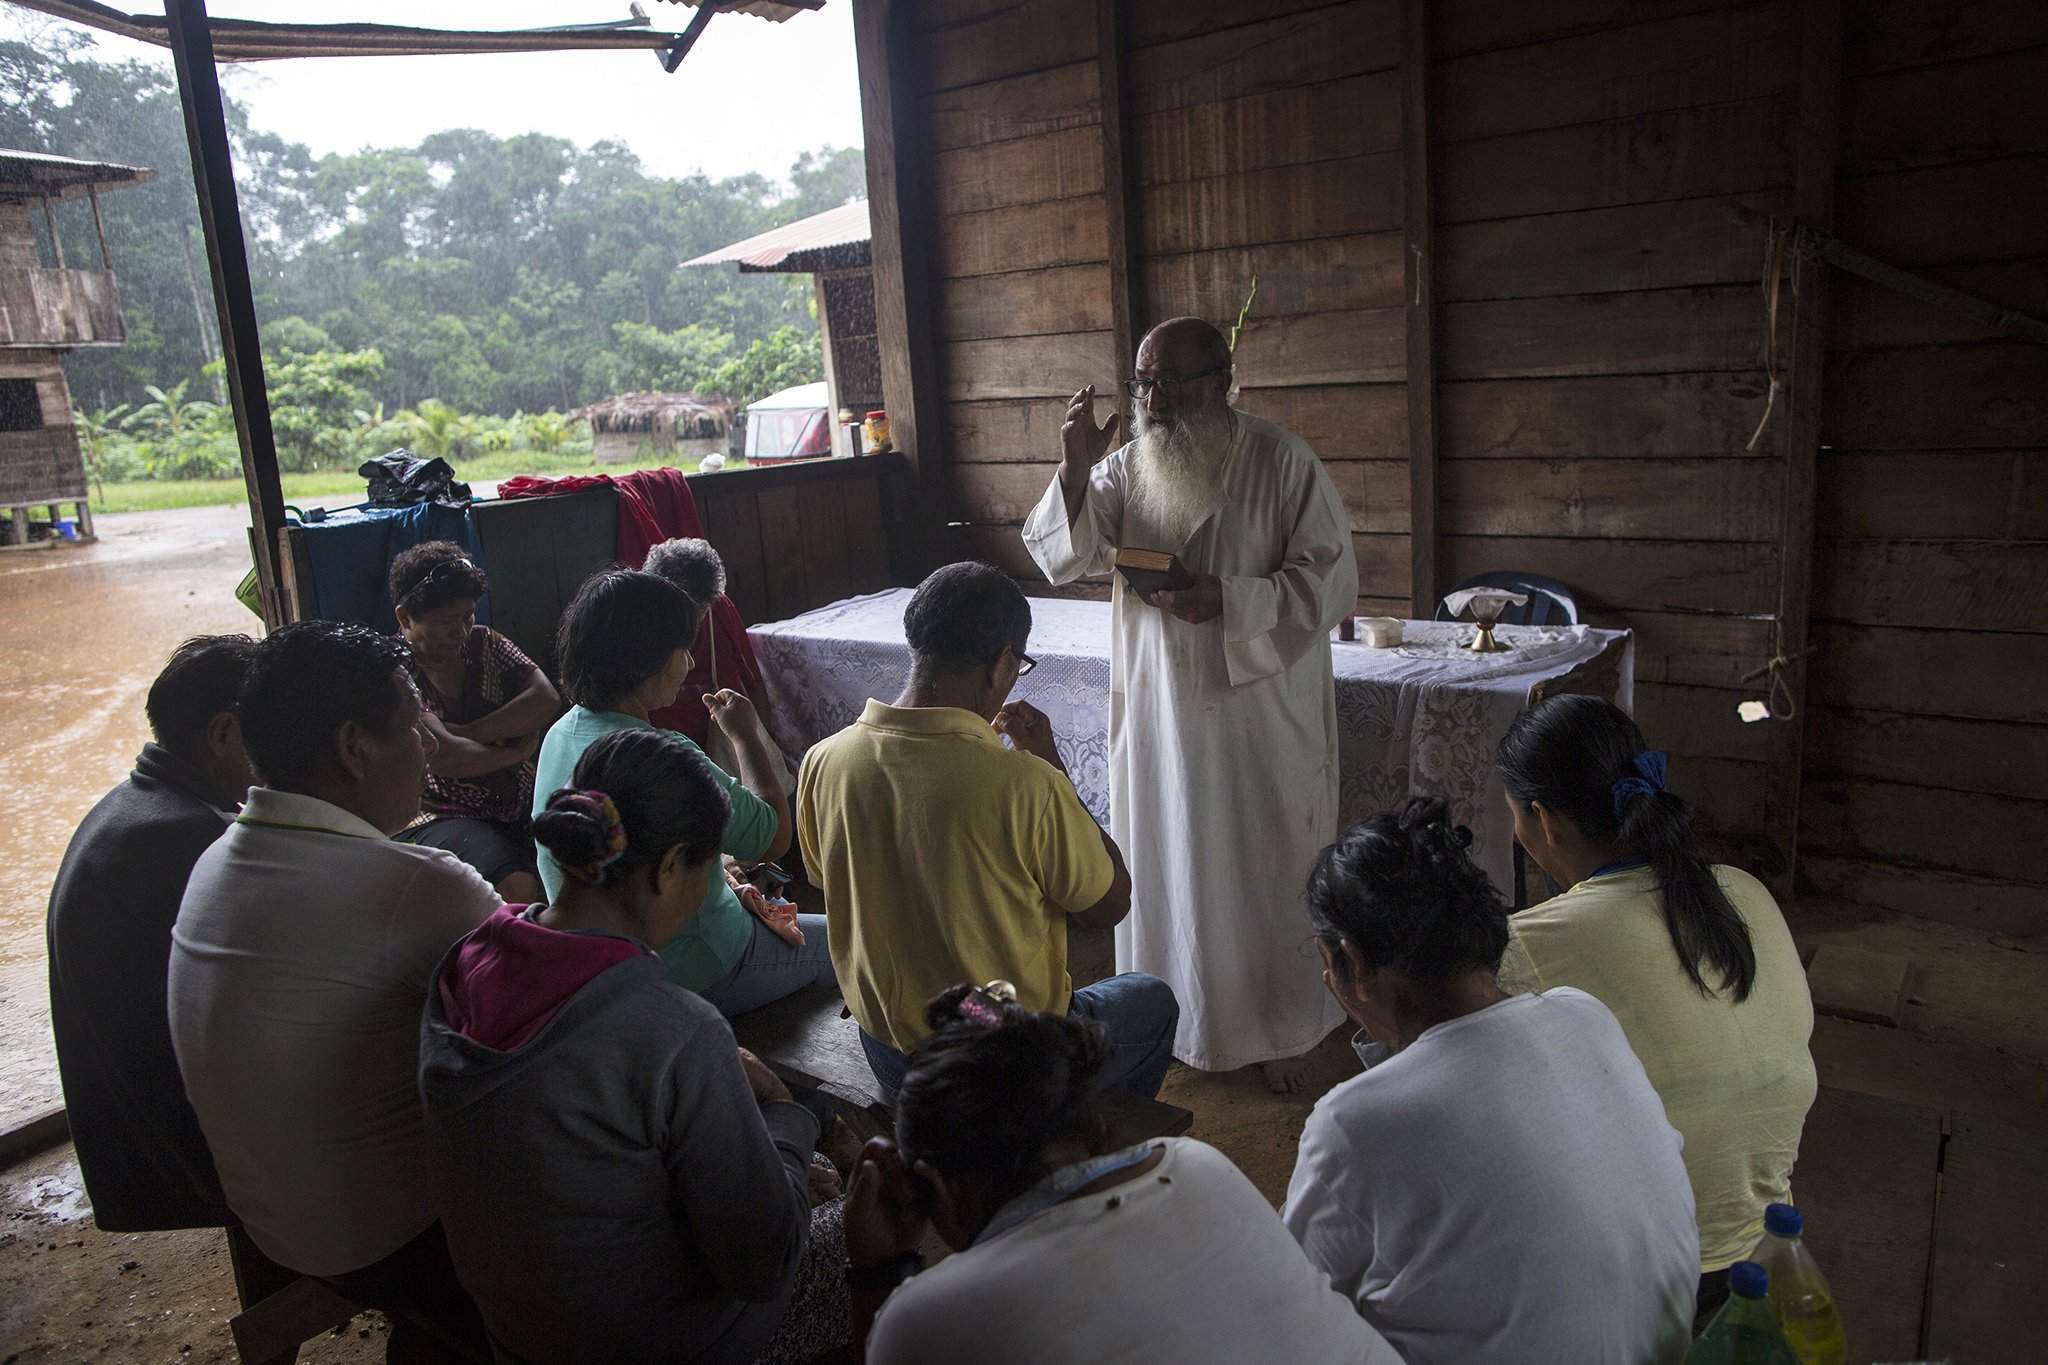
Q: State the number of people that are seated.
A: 10